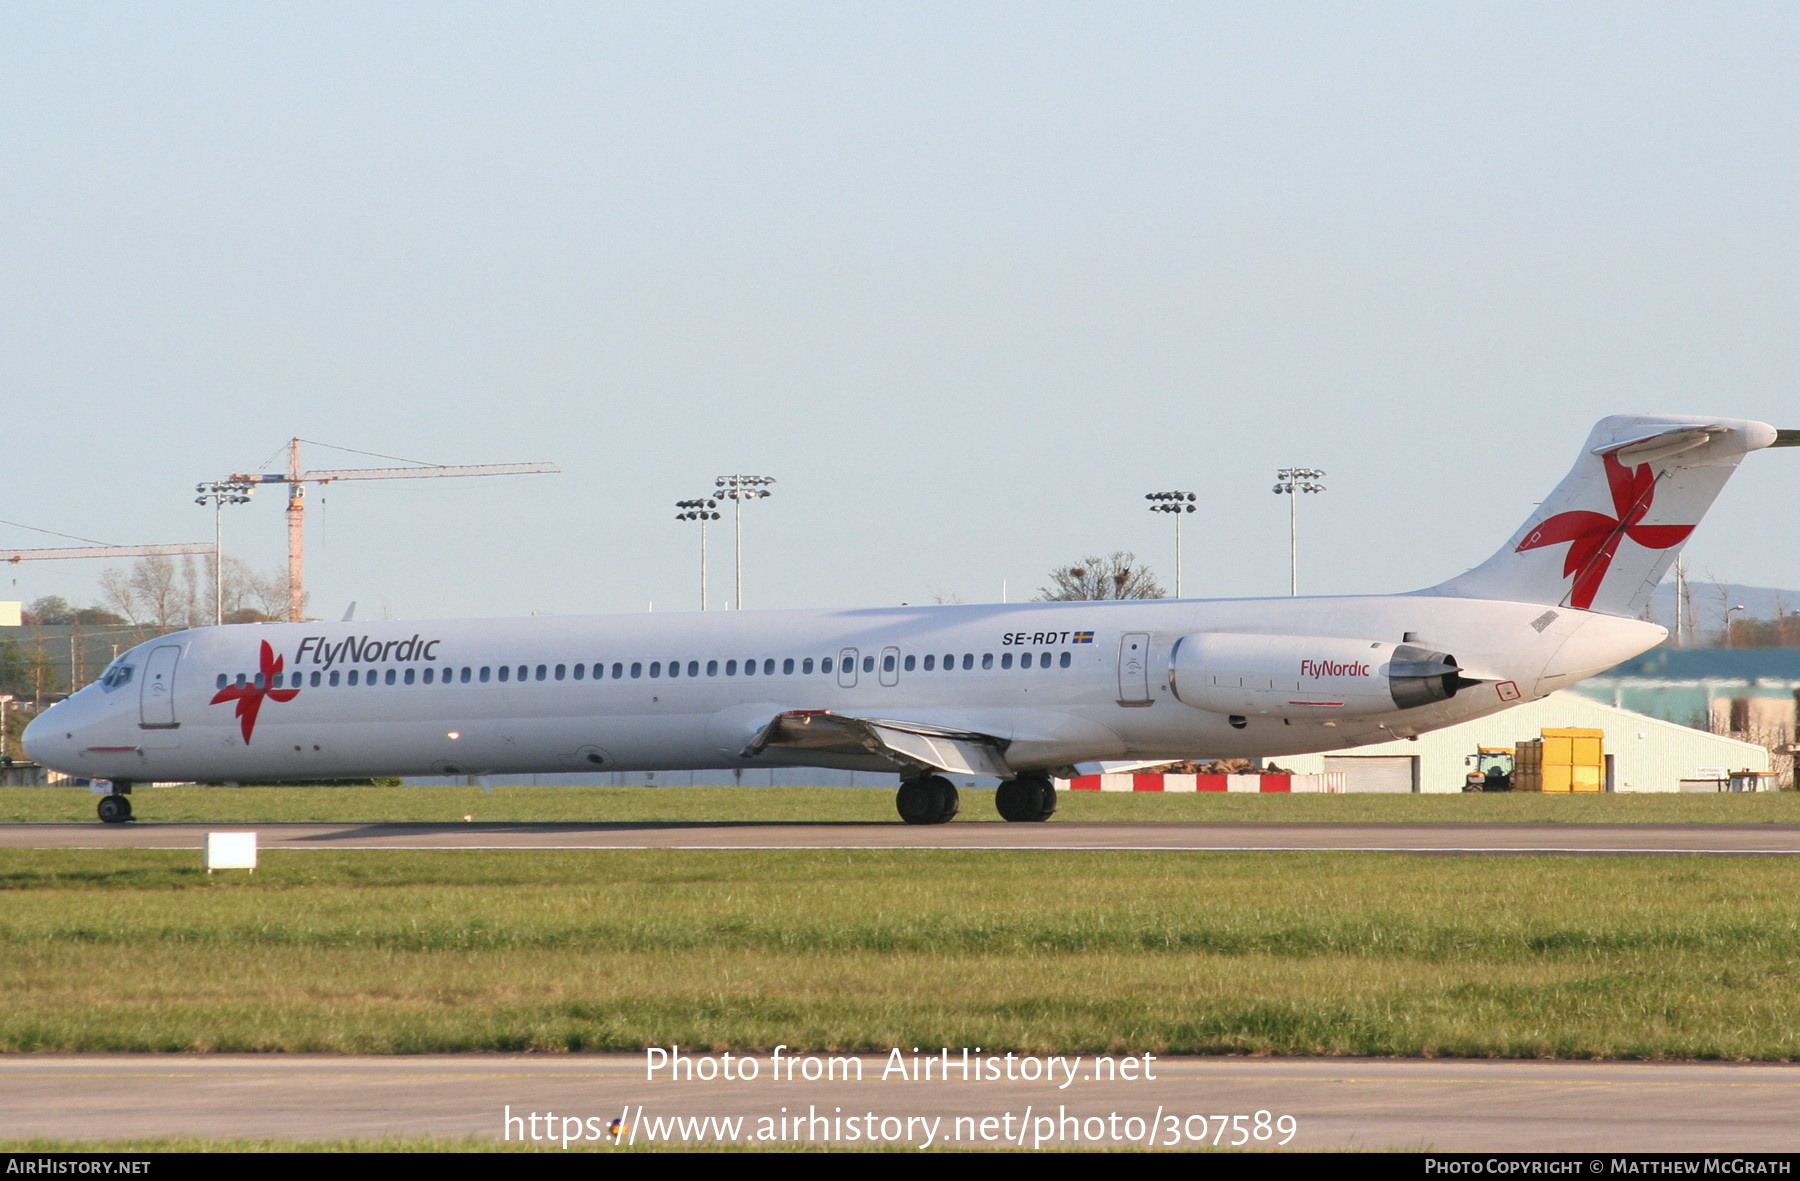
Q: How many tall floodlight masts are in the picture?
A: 5